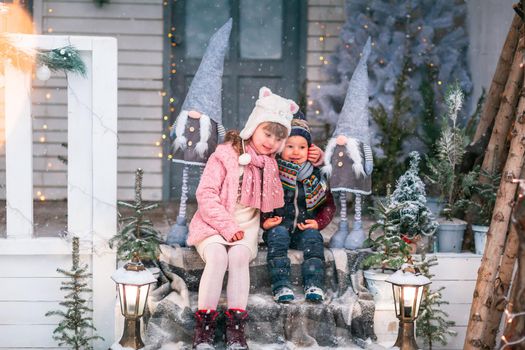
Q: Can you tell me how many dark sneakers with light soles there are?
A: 2